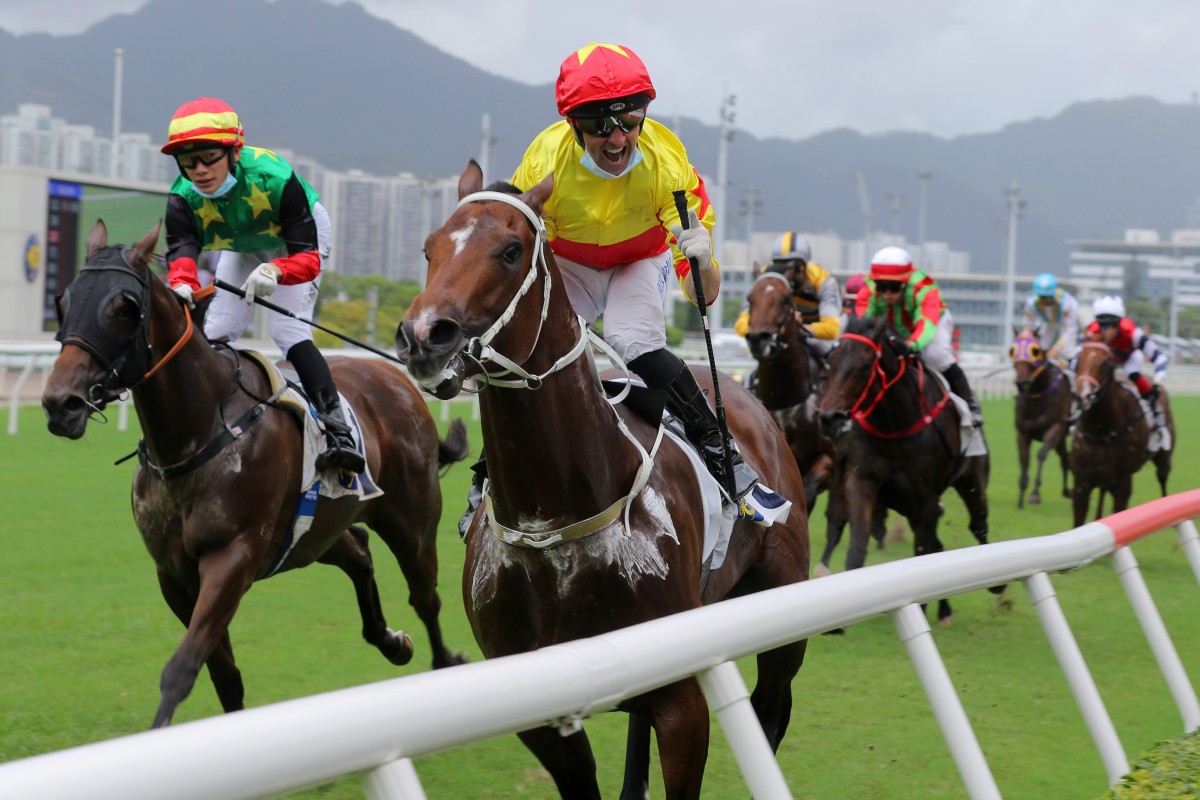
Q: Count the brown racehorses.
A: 6